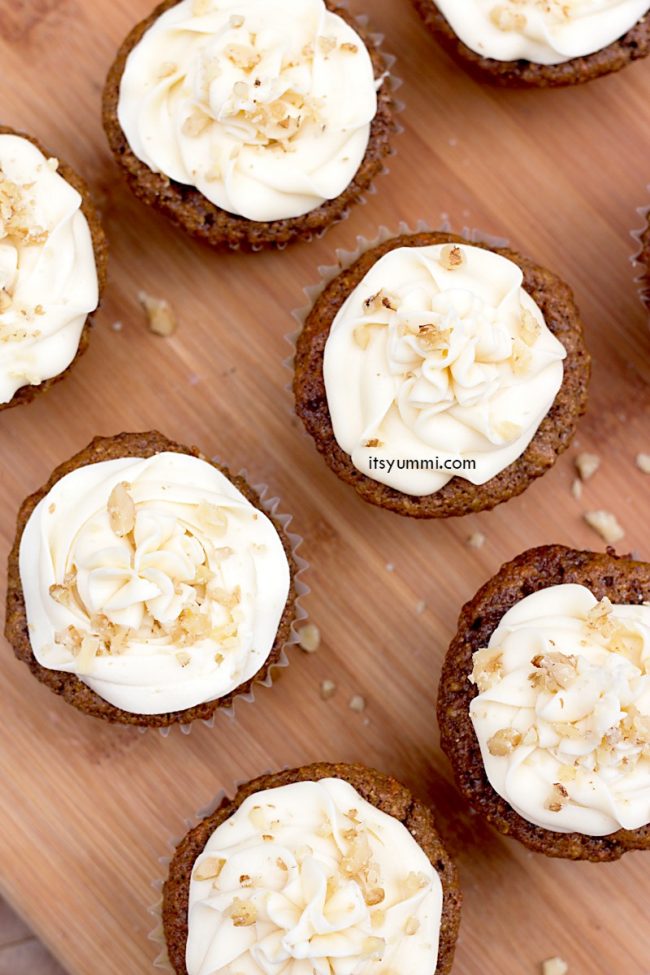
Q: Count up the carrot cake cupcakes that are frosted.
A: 7